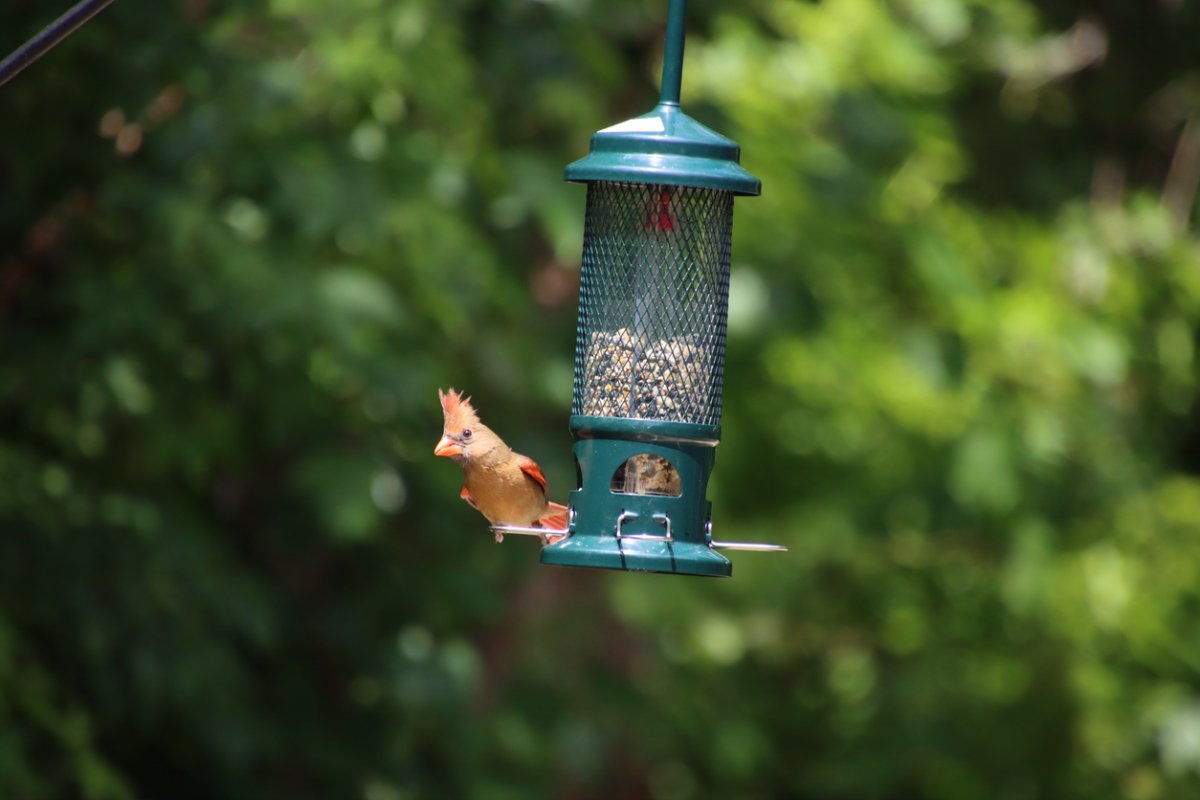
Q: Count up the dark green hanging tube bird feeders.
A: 1